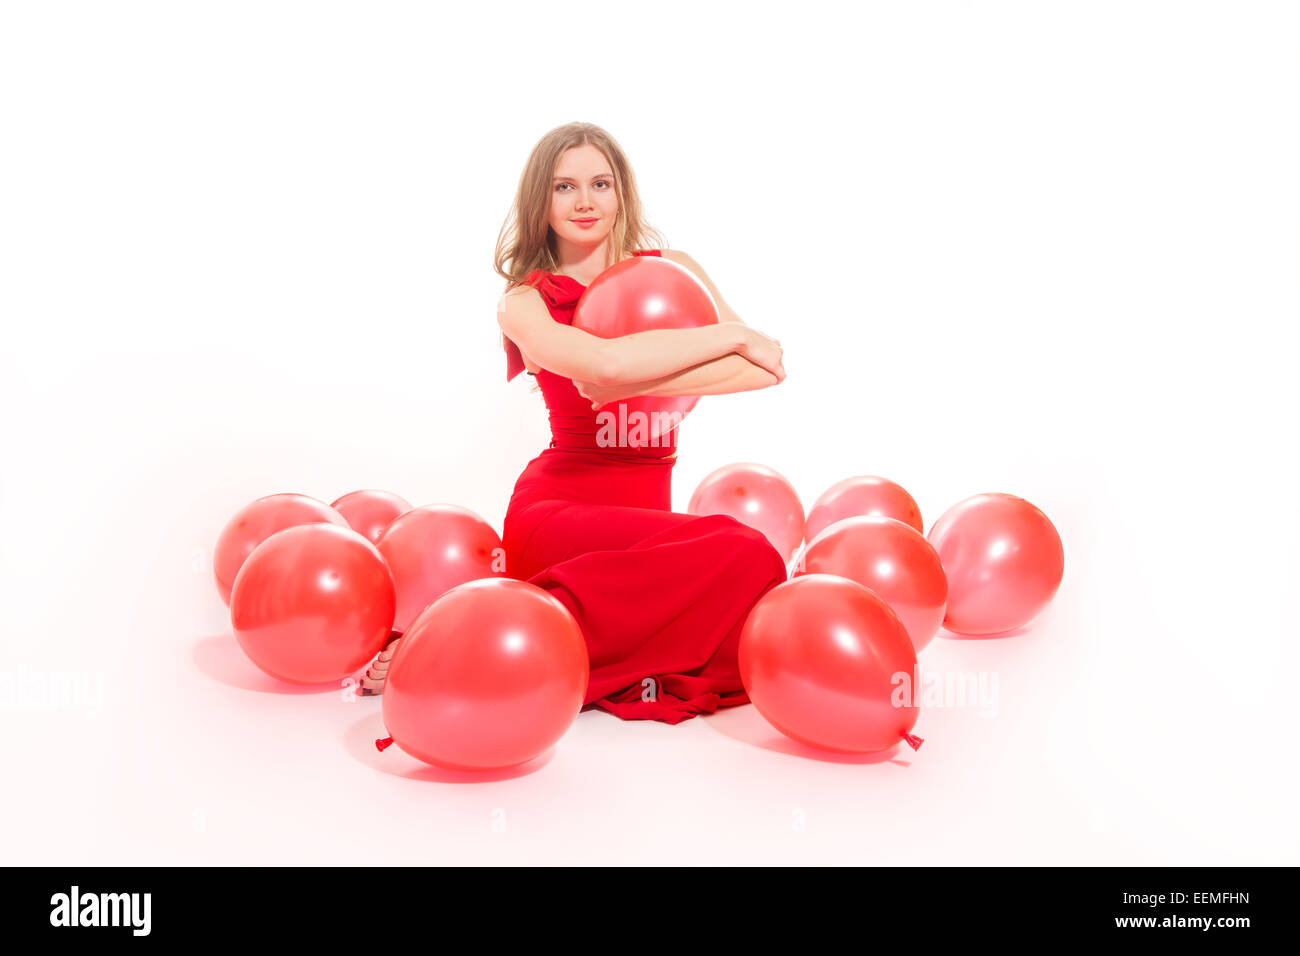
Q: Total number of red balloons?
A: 11